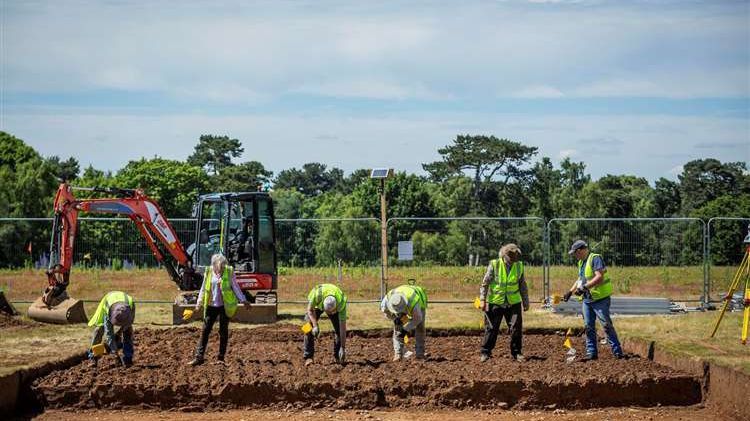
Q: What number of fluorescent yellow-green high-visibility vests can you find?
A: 6